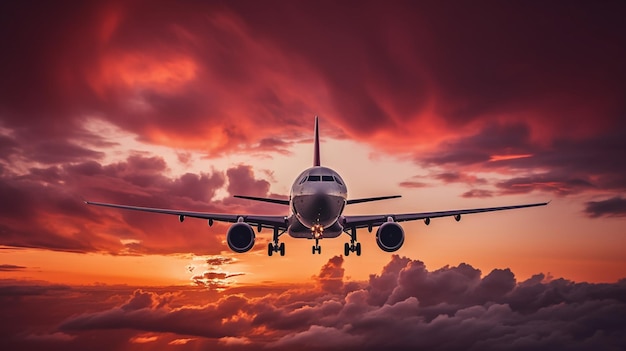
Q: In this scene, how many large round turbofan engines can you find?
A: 2